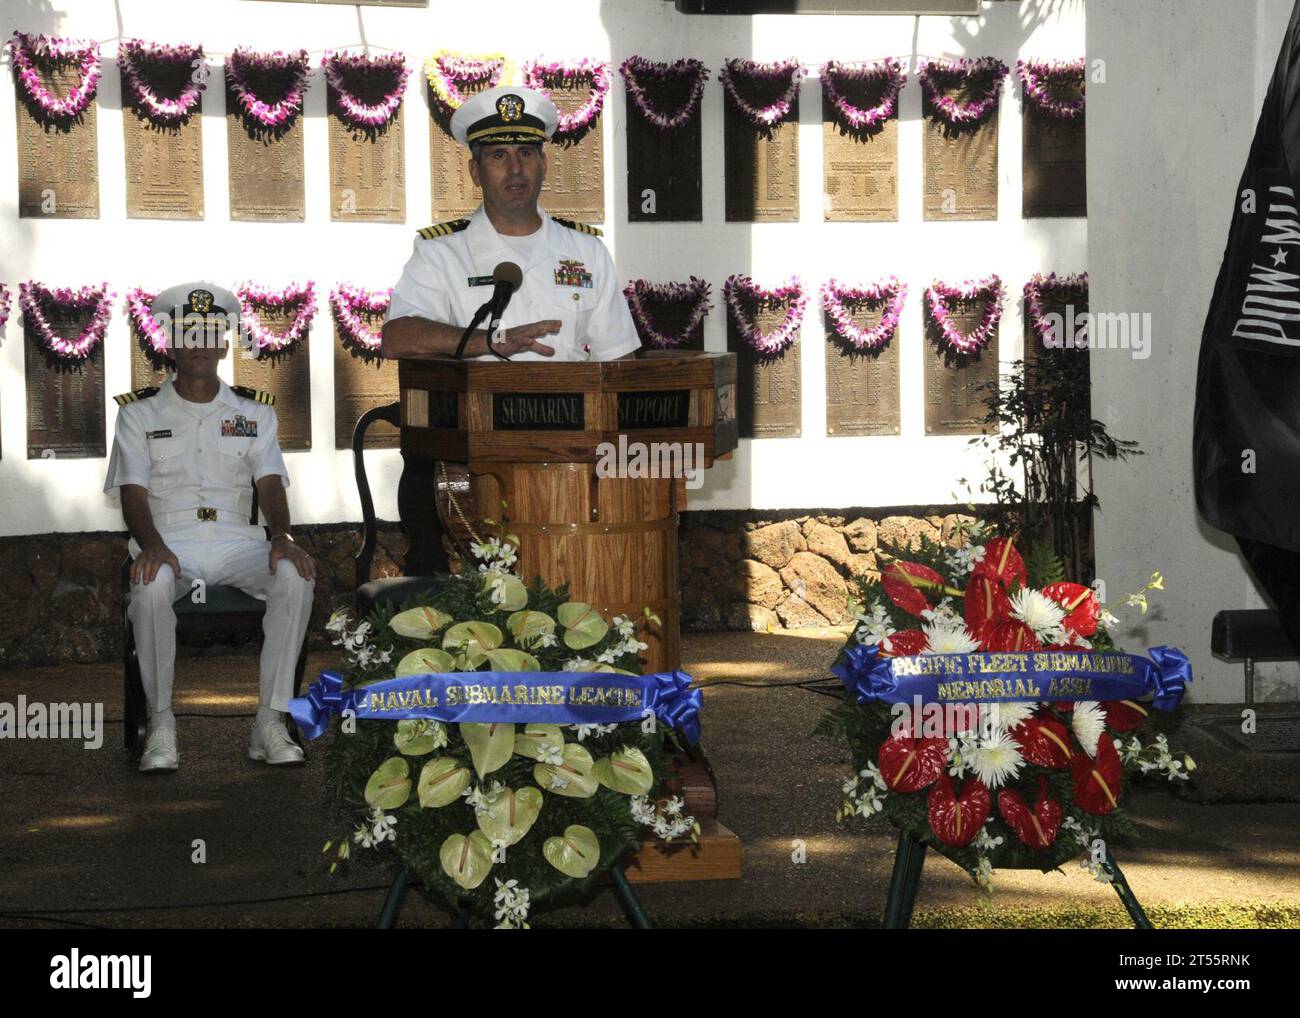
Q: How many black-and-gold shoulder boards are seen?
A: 4